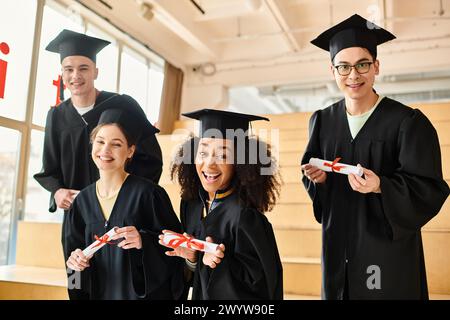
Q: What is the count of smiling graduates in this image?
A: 4